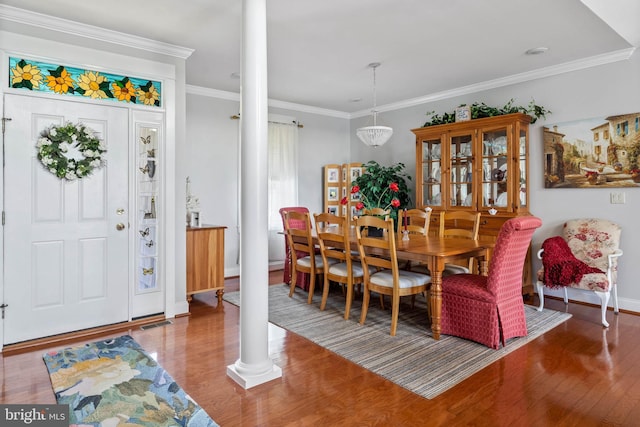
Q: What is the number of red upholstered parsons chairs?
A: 2